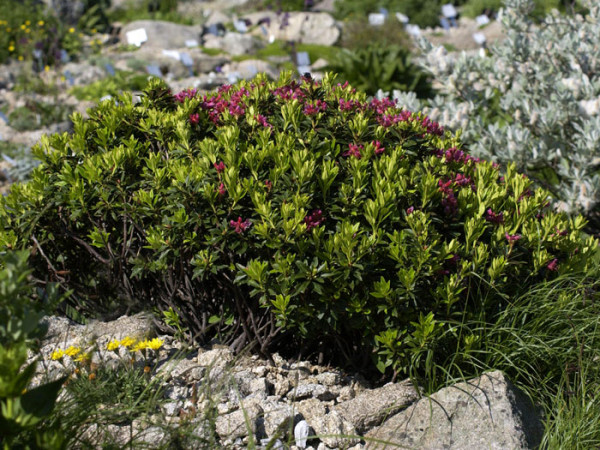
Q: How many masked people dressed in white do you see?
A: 0